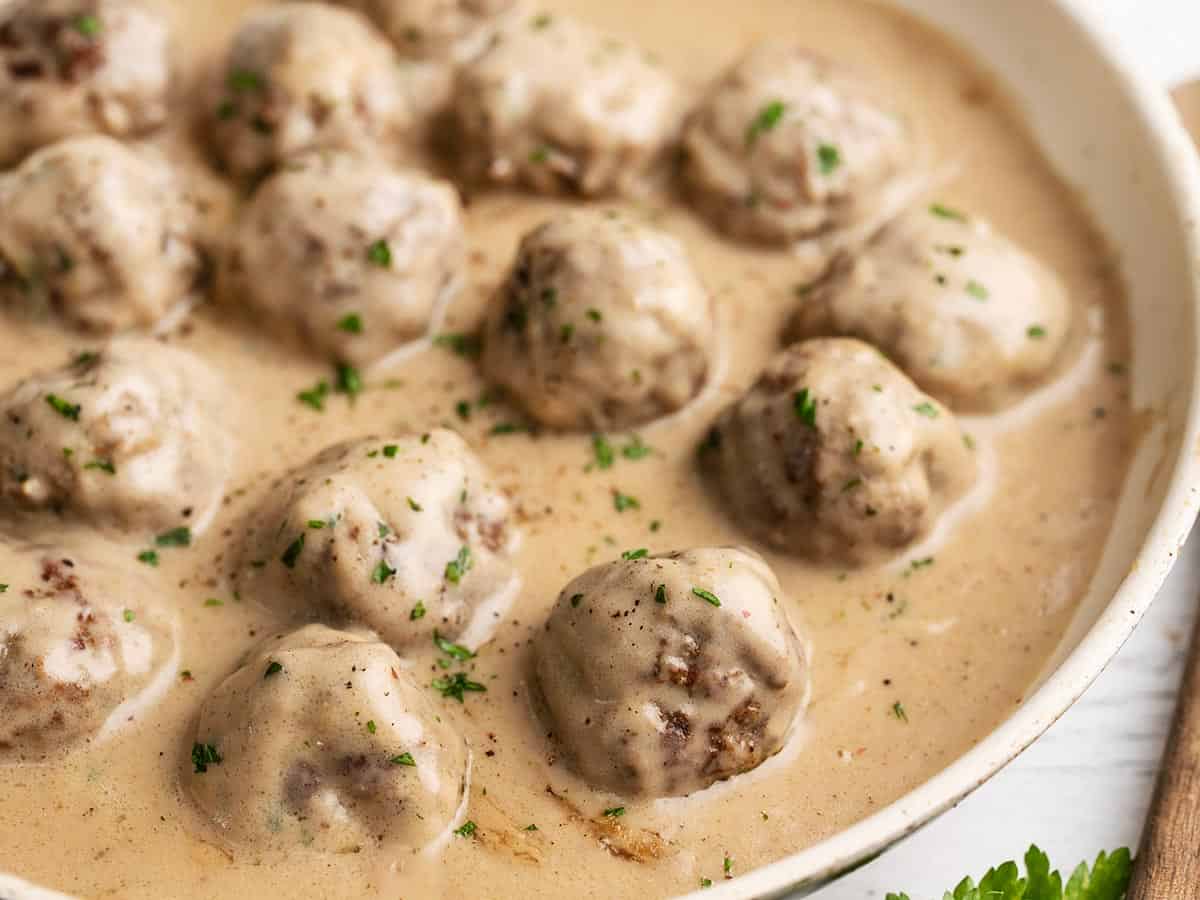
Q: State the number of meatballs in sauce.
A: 15